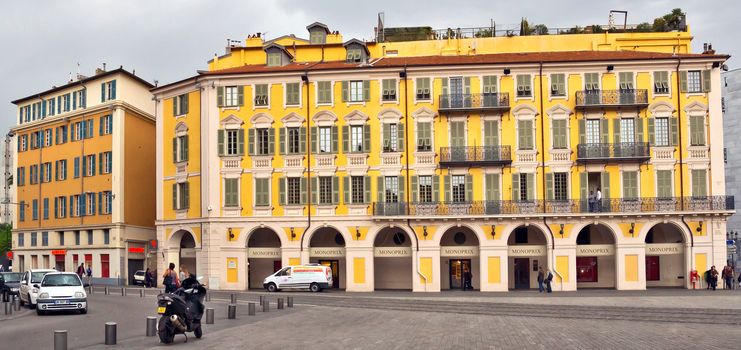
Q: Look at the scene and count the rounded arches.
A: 8